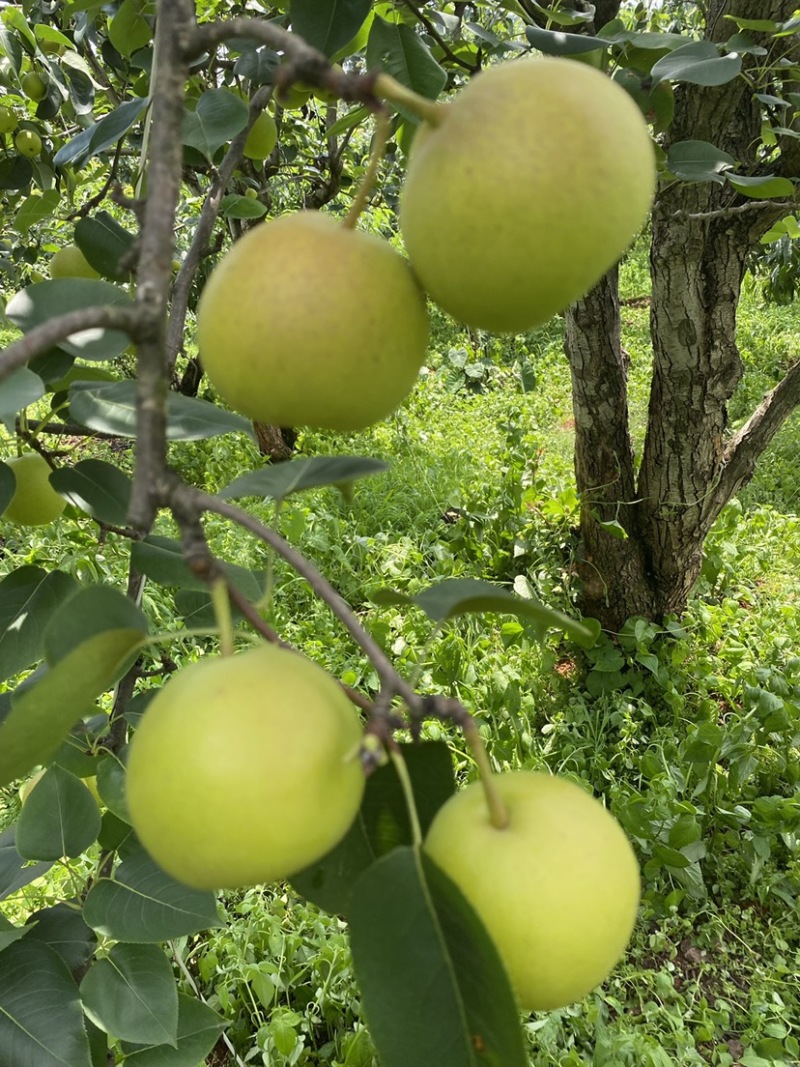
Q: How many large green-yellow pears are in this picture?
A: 4